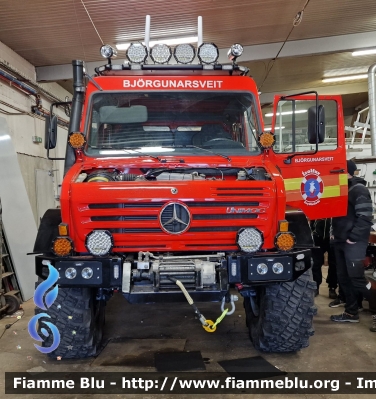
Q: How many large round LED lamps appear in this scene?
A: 6